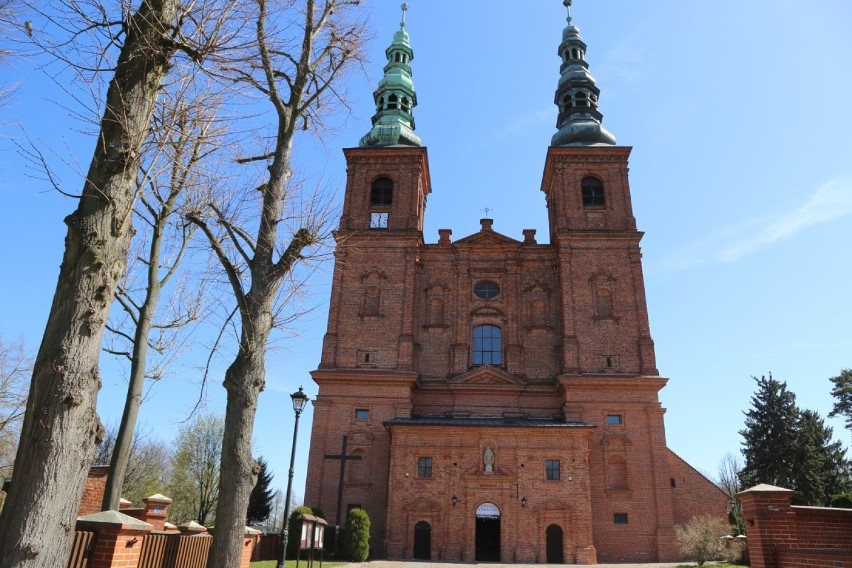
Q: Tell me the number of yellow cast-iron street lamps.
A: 0